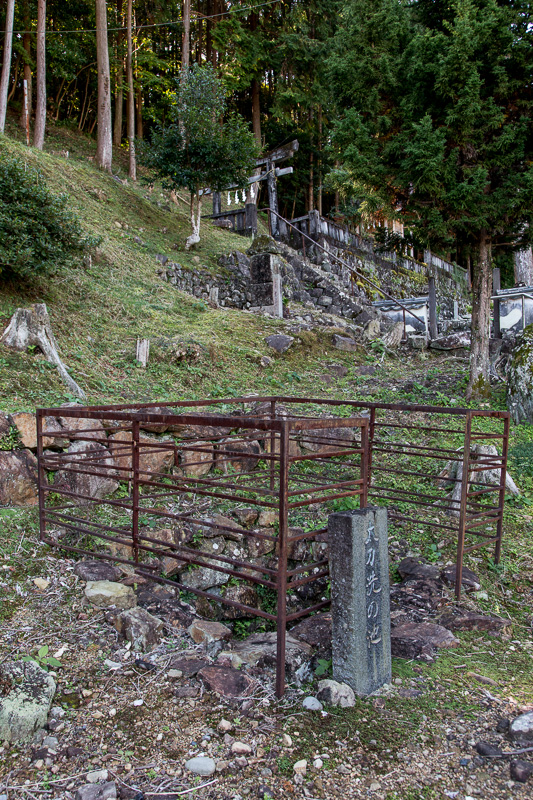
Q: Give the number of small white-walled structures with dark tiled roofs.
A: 2